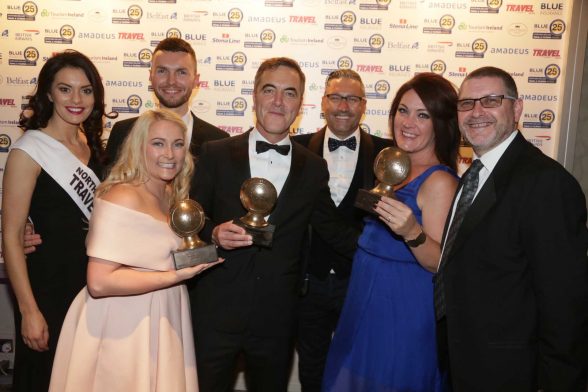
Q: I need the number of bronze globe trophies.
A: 3